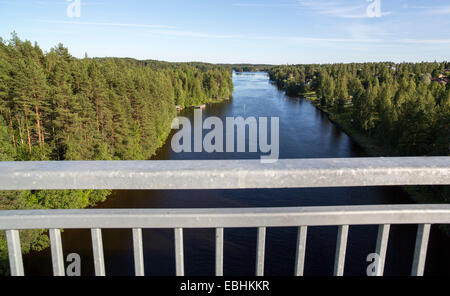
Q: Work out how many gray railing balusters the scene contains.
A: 11